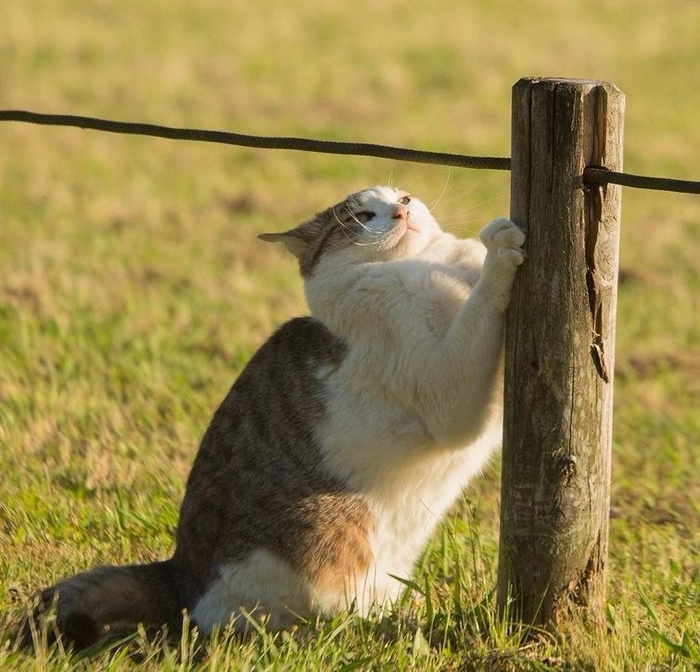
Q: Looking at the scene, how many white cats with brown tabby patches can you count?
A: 1